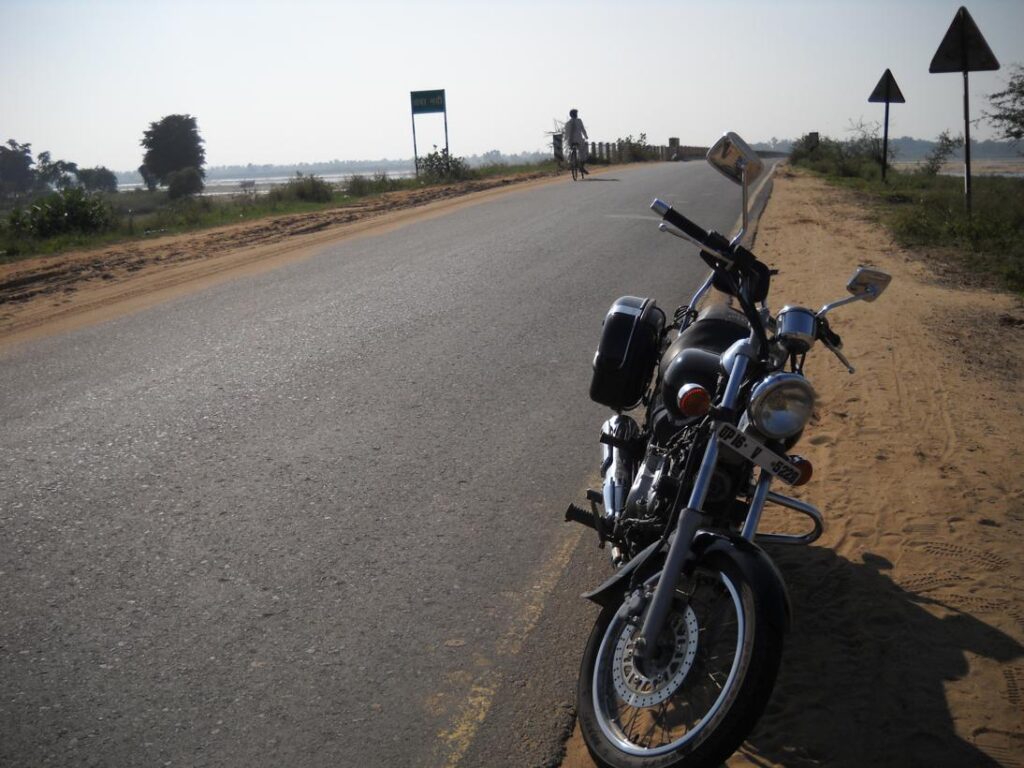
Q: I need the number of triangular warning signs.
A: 2